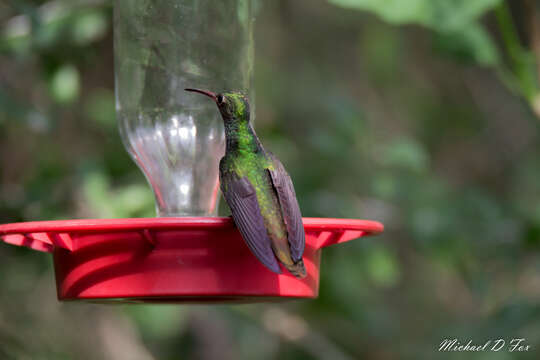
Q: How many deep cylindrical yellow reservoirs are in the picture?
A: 0